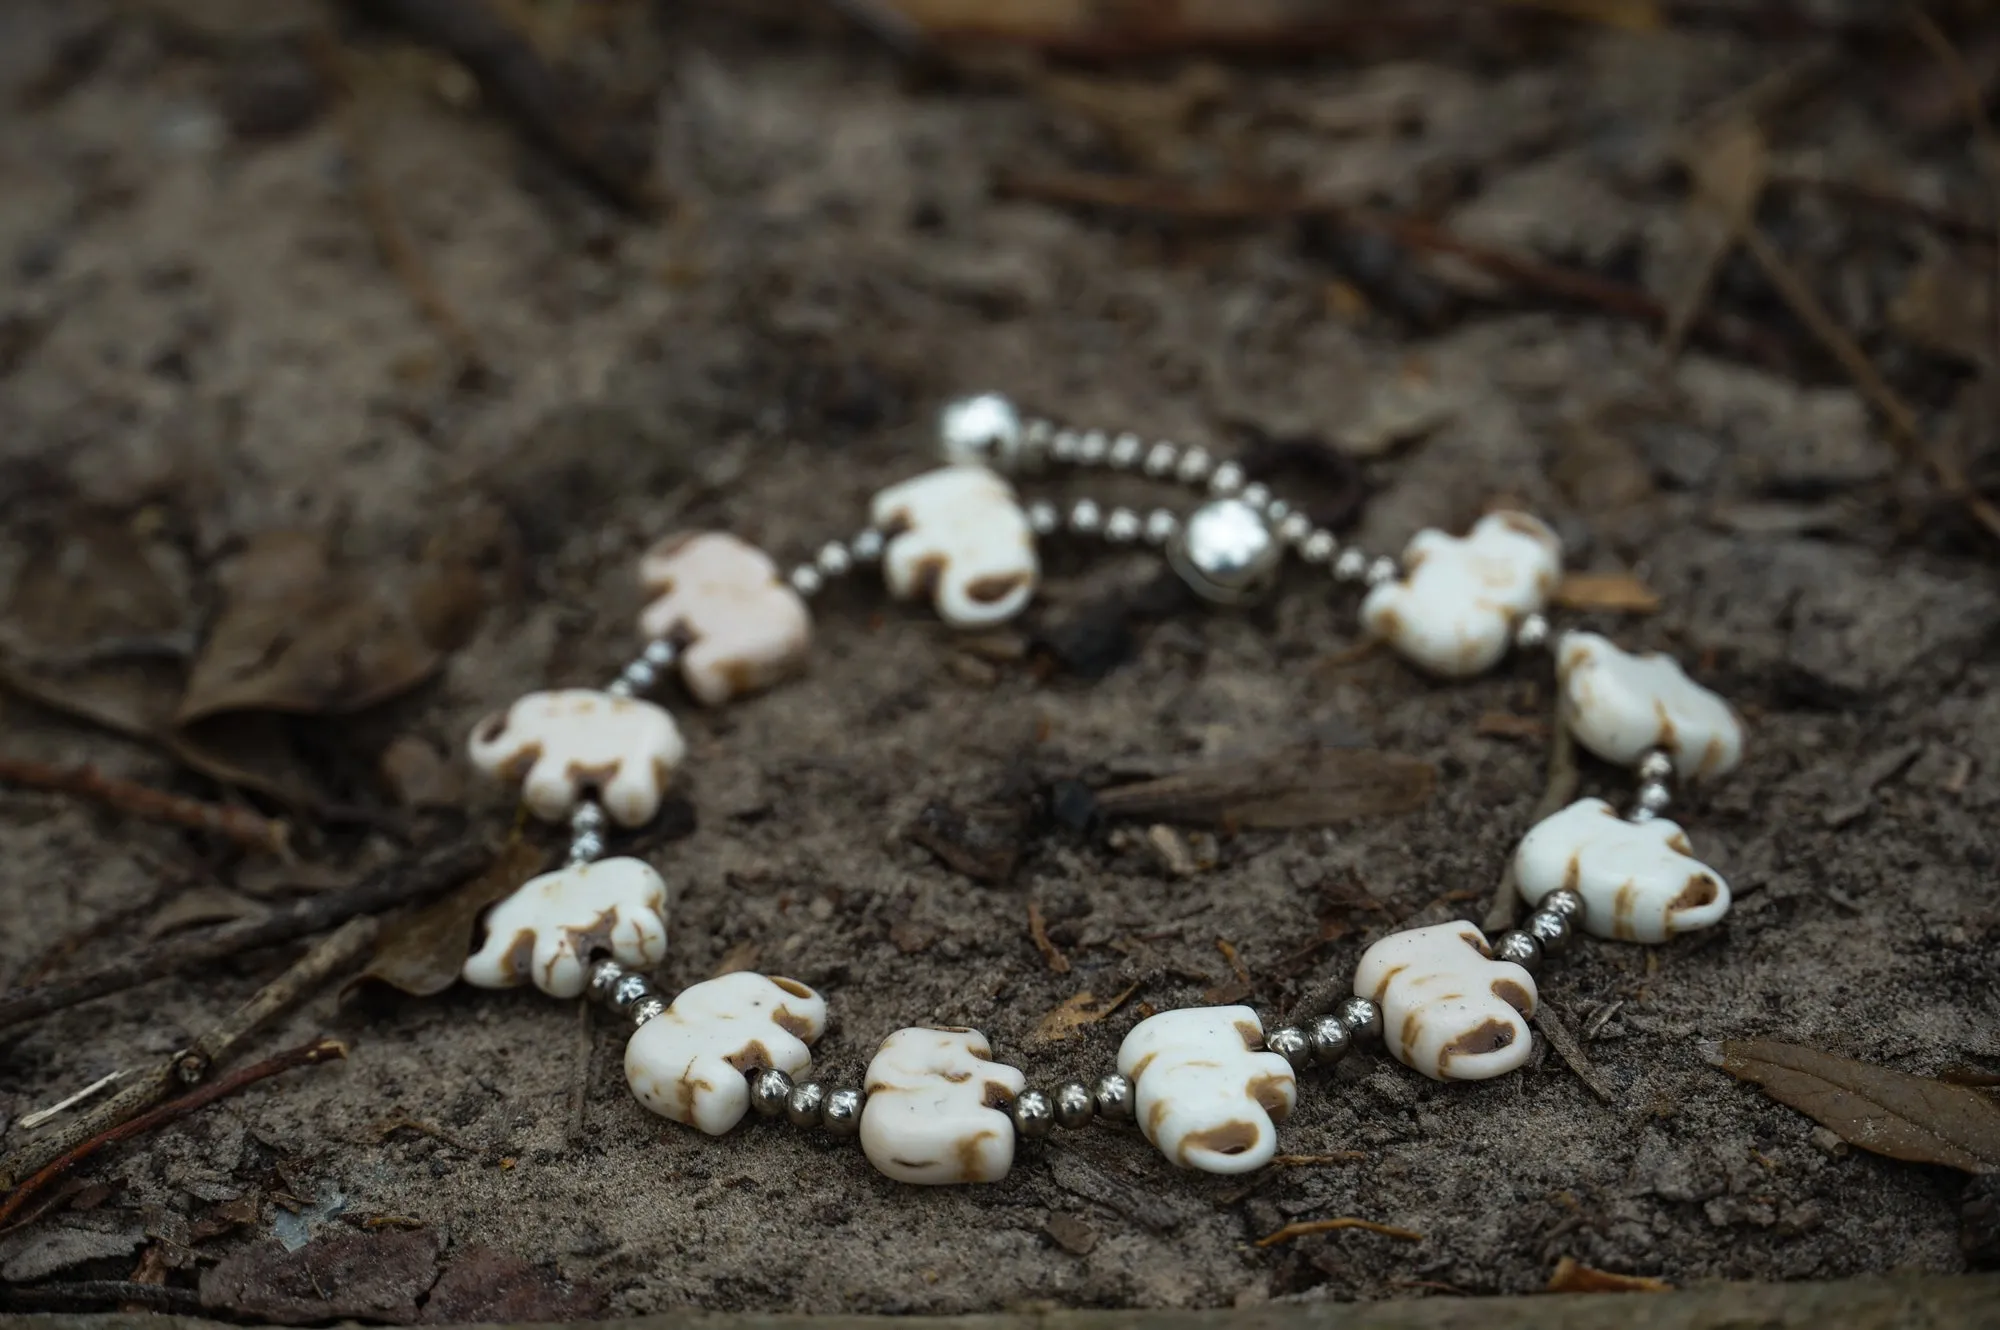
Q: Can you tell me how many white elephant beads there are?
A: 11